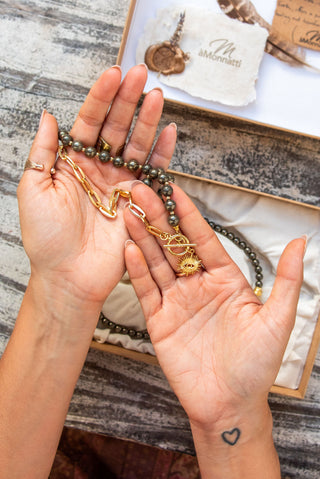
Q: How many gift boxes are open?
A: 2